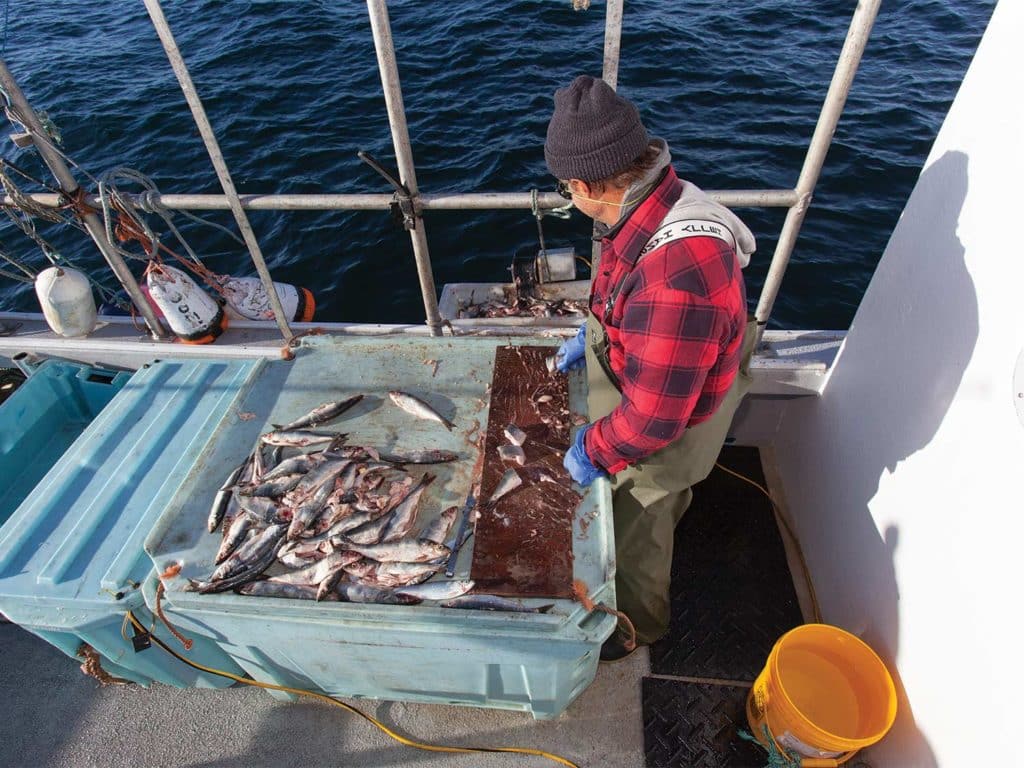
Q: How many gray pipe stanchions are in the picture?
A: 5